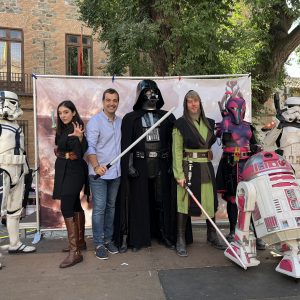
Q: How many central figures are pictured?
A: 5